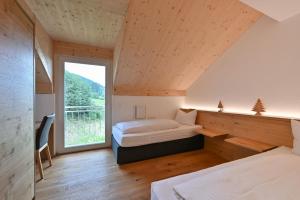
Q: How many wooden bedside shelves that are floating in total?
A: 2